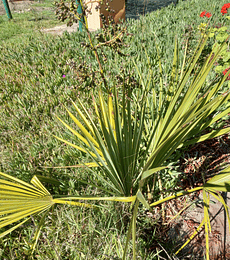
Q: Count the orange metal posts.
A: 0